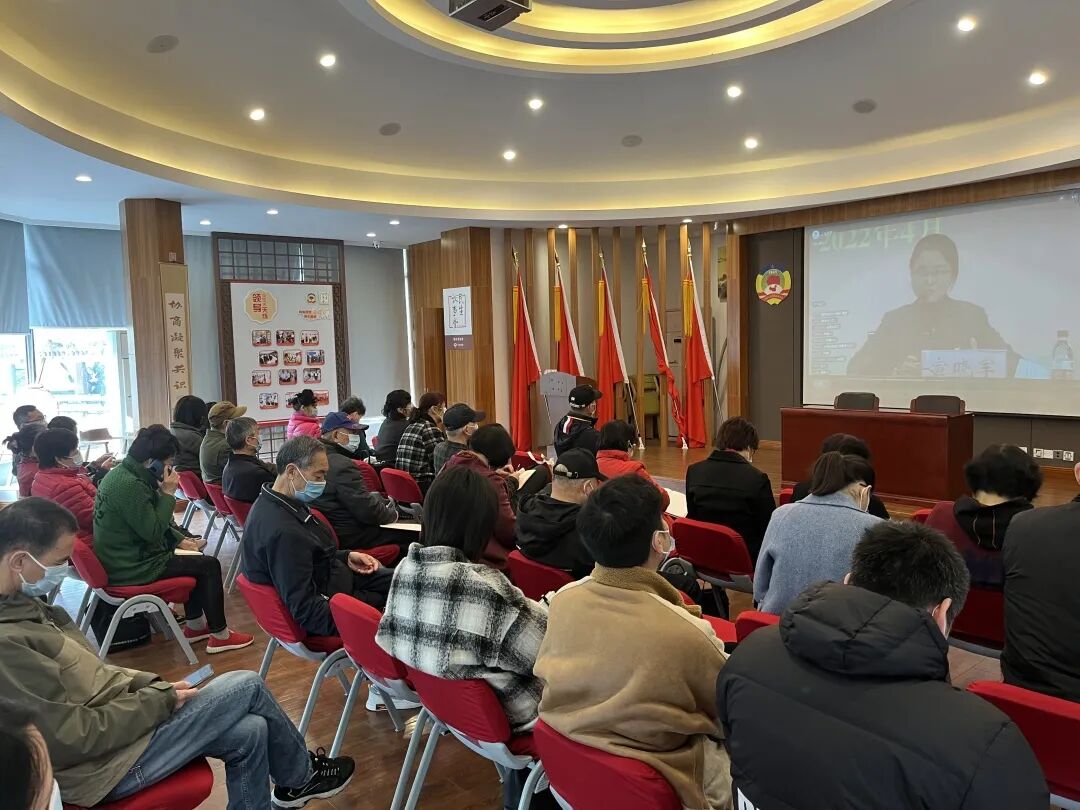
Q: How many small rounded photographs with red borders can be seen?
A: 12